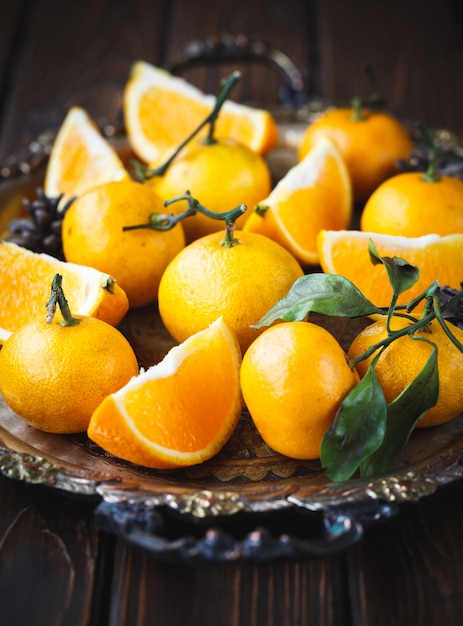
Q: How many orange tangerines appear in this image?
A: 8